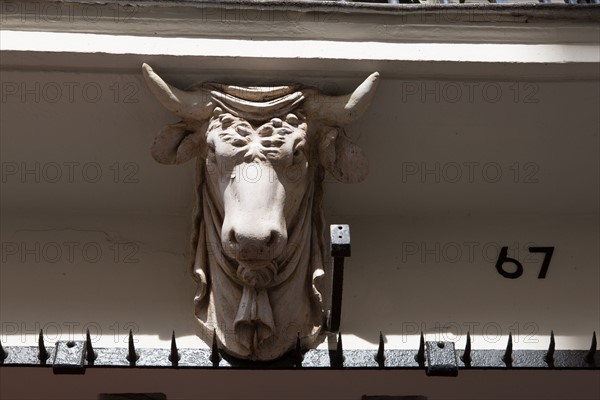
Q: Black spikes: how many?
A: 14